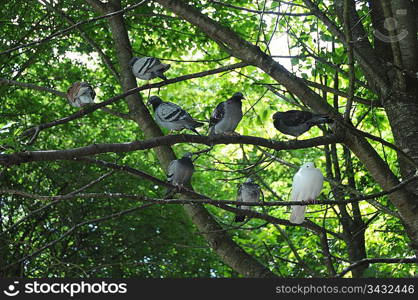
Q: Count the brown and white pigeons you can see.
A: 1